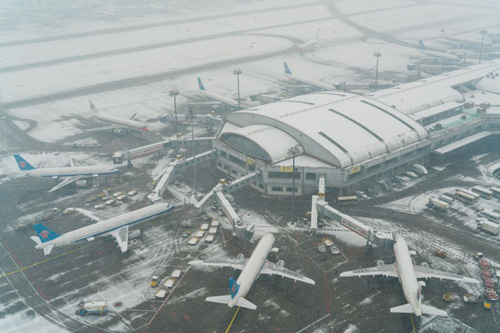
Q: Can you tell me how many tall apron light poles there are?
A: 6